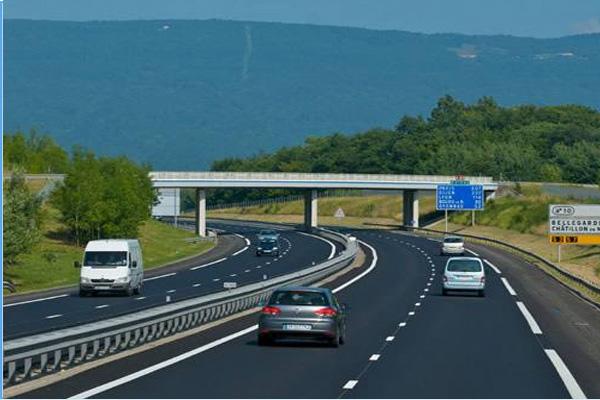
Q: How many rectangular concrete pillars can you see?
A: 3